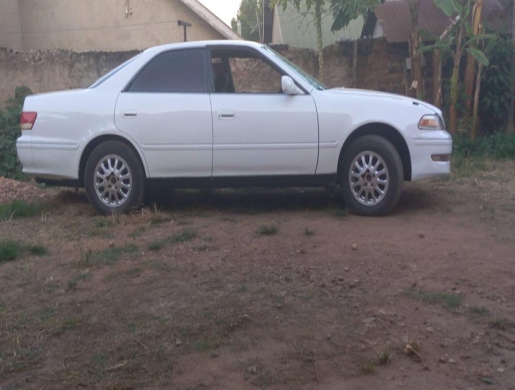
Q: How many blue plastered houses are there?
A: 0